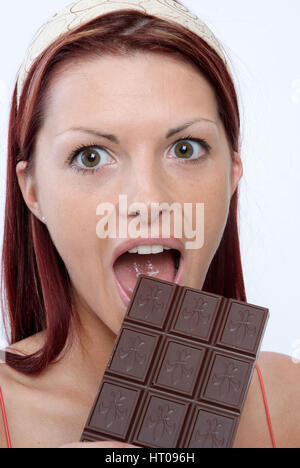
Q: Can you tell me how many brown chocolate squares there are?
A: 9